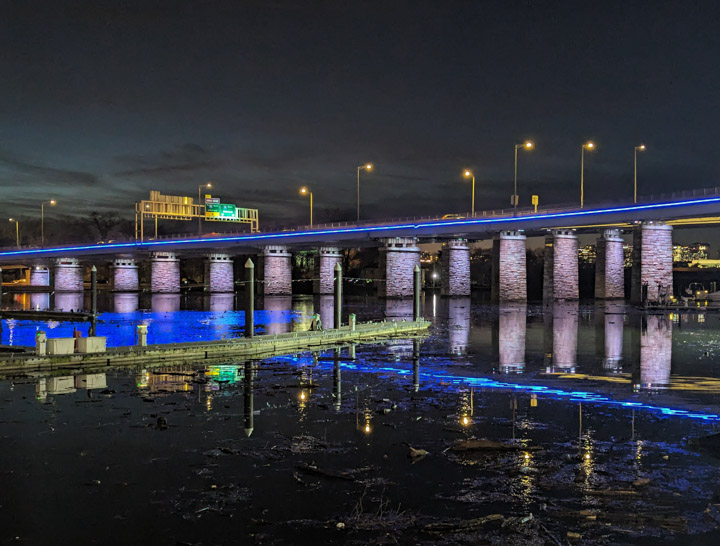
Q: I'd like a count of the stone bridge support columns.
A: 13